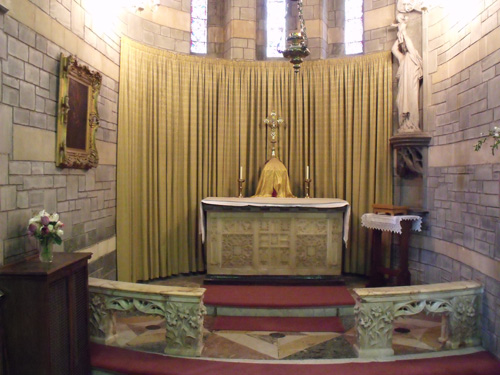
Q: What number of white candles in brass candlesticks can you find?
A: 2